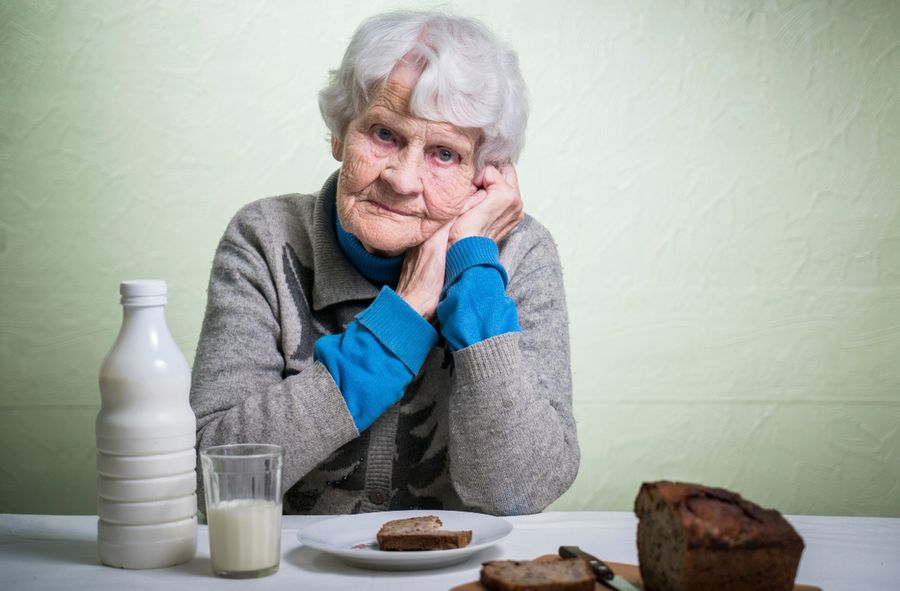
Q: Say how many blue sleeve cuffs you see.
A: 2